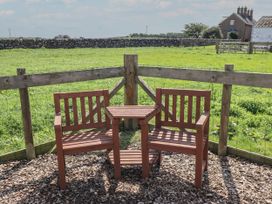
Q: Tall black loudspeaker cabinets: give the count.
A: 0